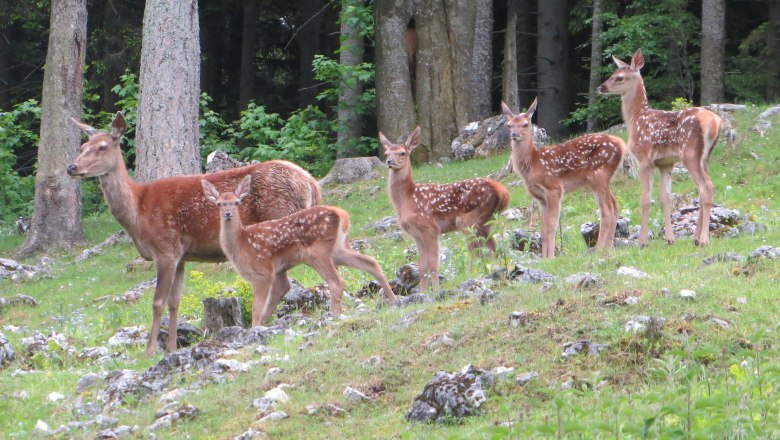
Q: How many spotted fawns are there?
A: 4